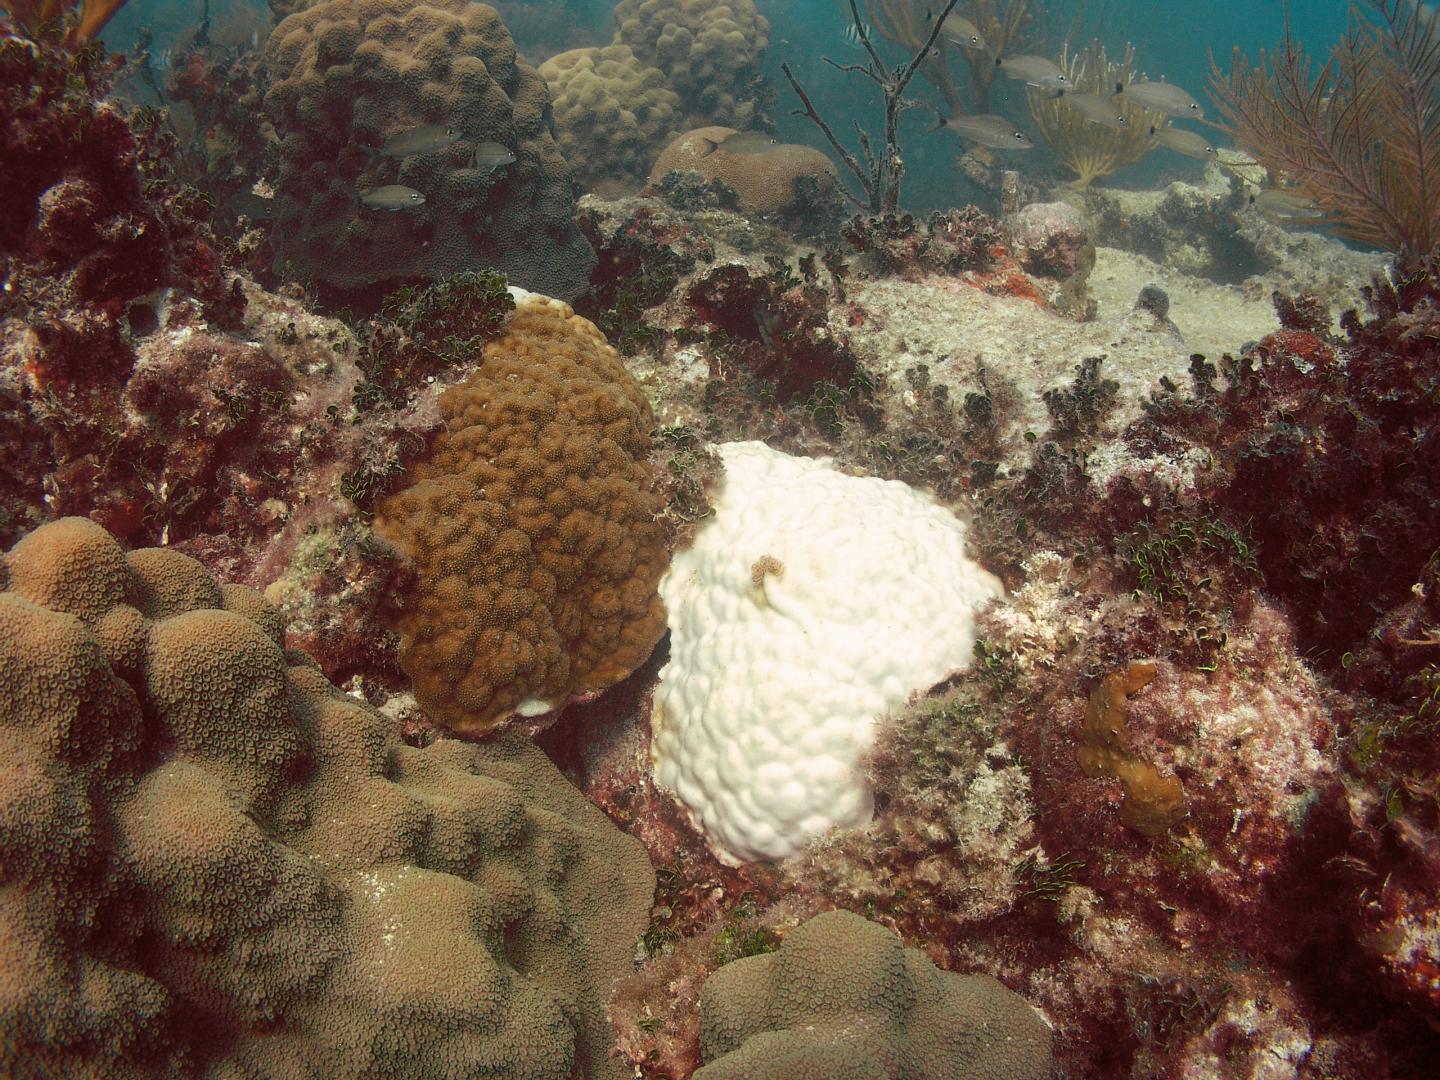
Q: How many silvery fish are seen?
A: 11